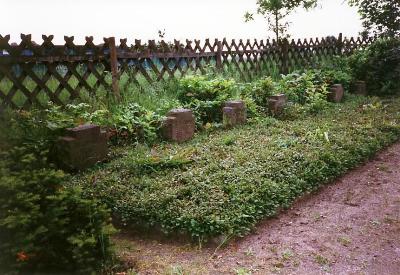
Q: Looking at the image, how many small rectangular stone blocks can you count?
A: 6